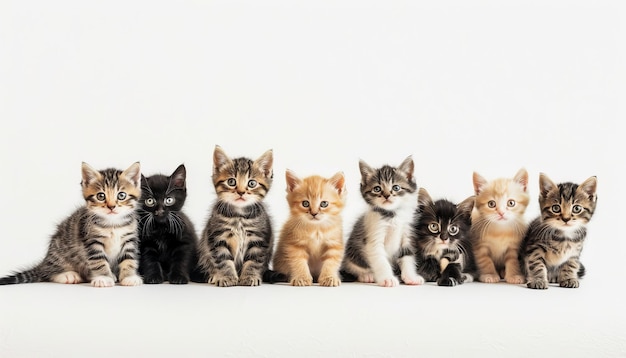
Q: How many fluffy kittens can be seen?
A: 8